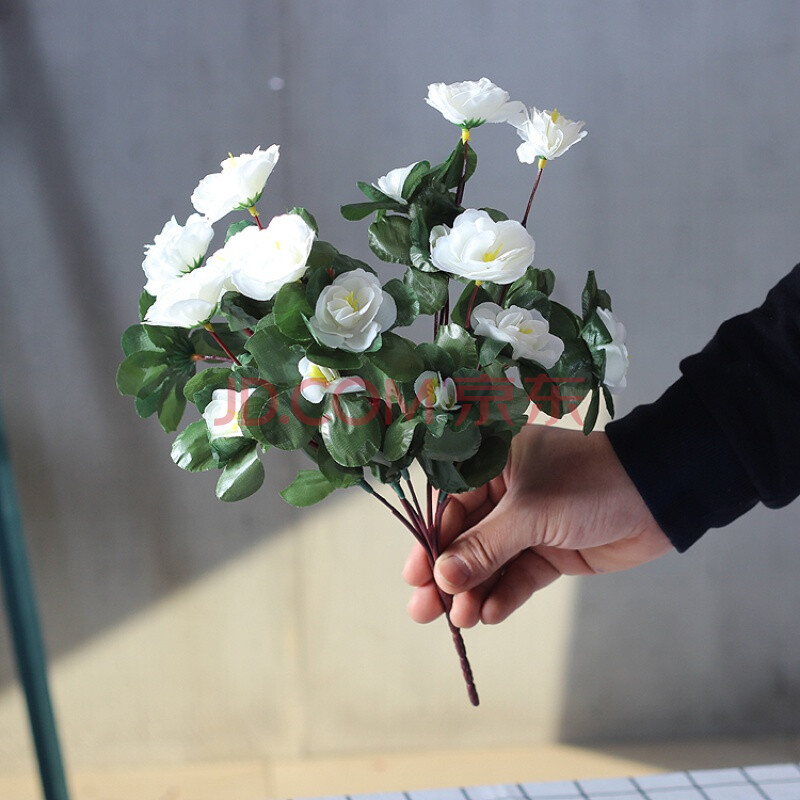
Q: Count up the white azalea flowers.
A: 14